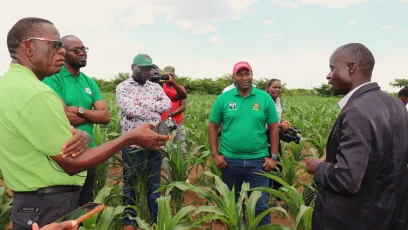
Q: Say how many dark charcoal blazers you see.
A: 1